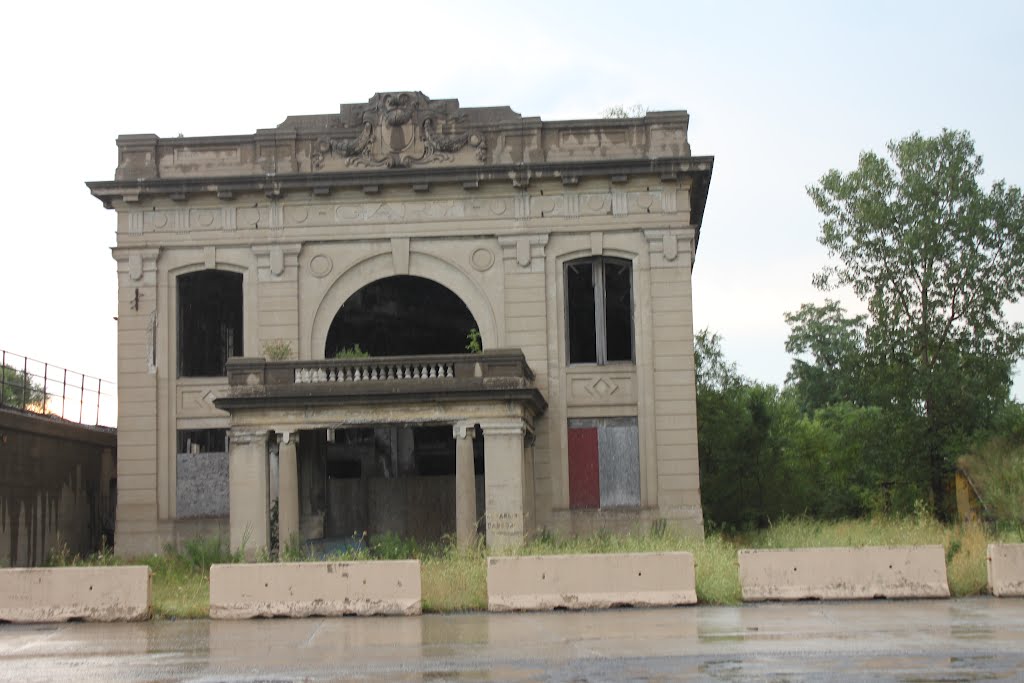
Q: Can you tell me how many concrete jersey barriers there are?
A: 5